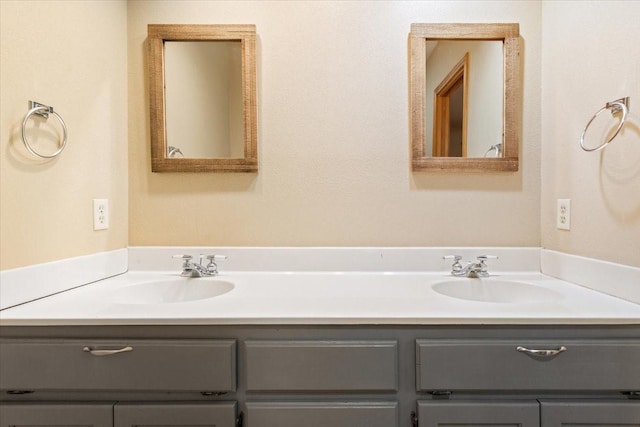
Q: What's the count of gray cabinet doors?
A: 4